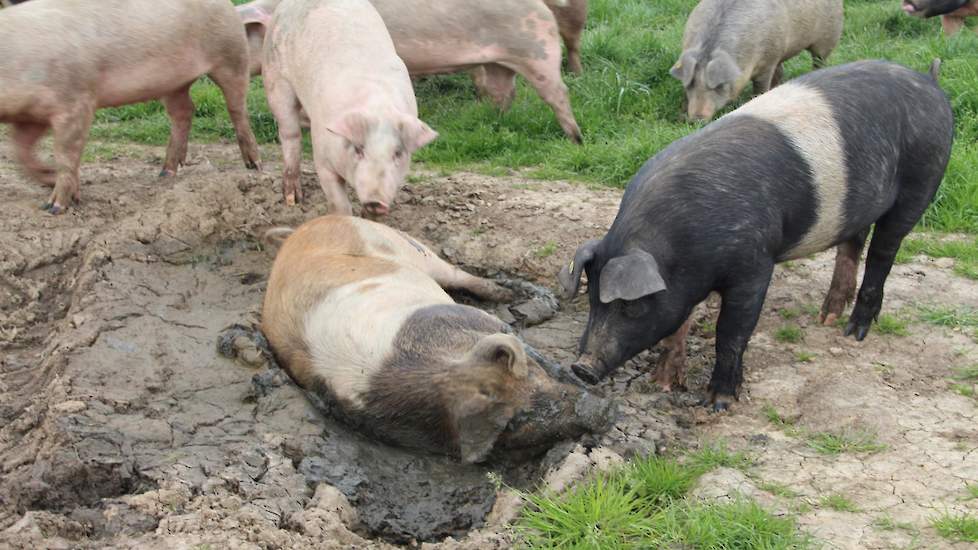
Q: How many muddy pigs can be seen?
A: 1